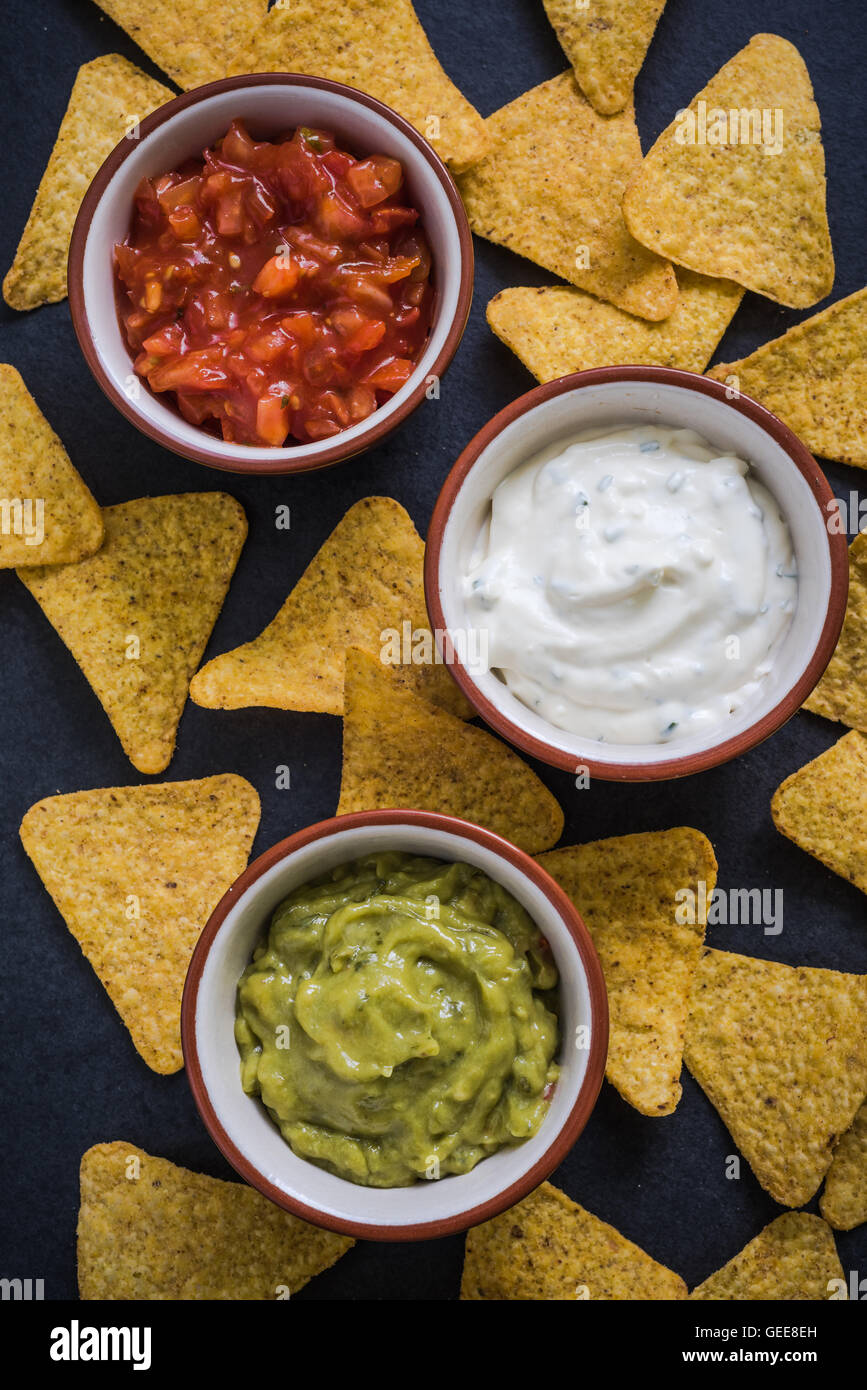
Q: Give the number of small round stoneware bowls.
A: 3